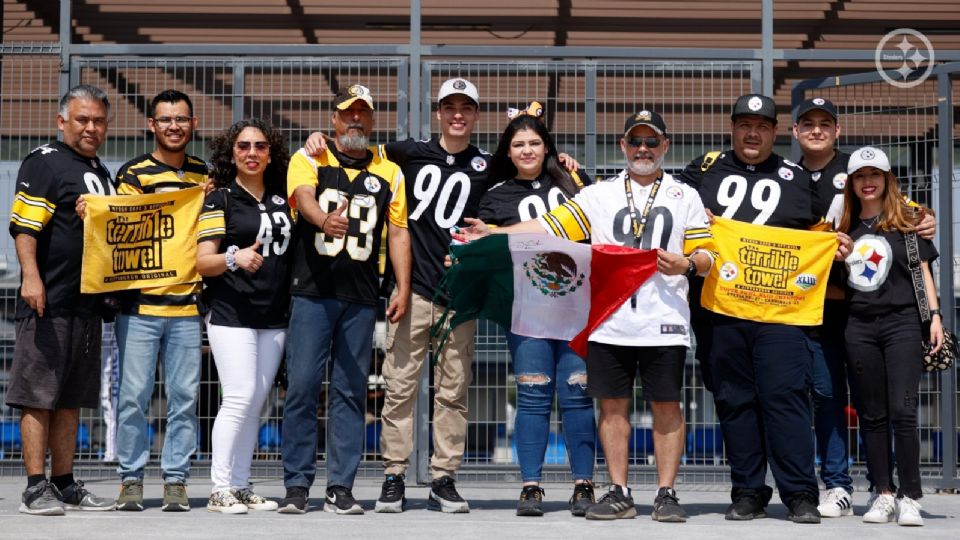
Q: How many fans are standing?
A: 10